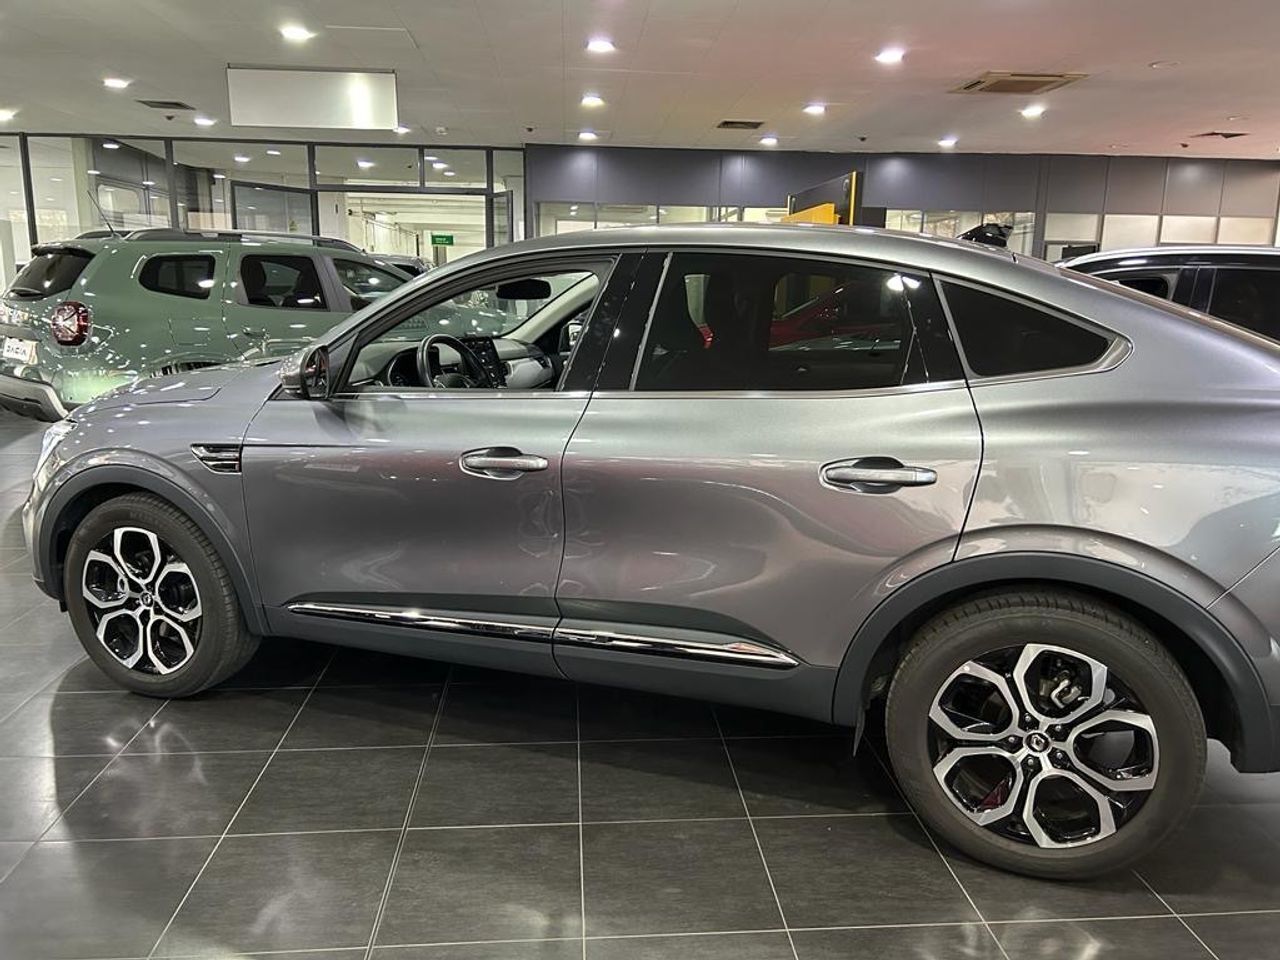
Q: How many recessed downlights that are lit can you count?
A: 13